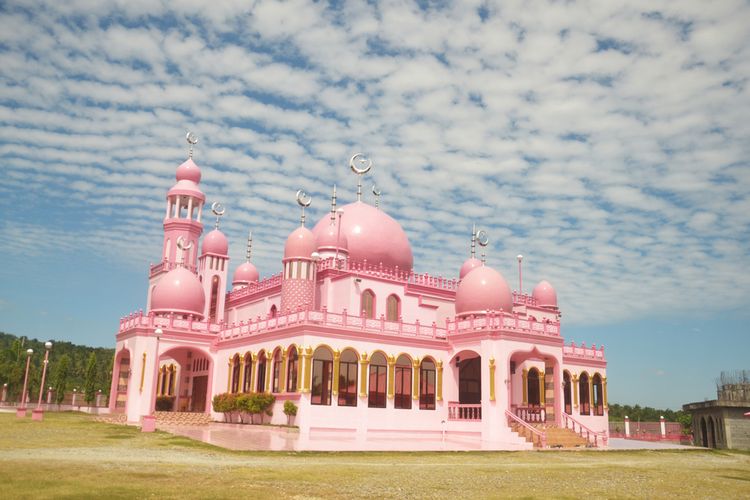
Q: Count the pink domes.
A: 10